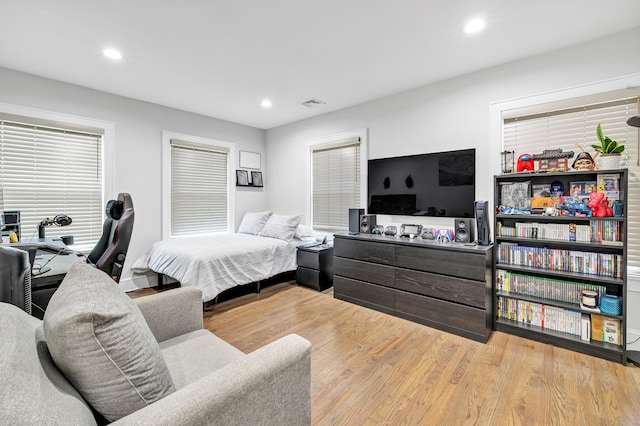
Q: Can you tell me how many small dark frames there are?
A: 2